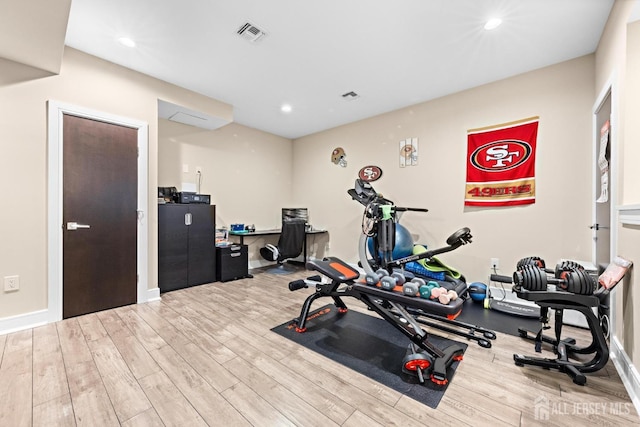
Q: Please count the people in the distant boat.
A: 0